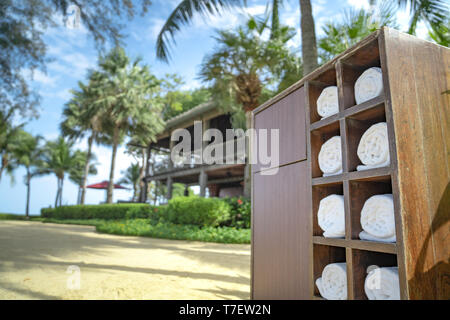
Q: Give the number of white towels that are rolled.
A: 8